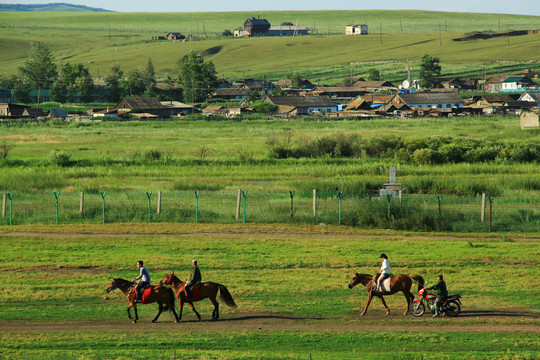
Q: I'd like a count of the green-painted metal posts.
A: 11